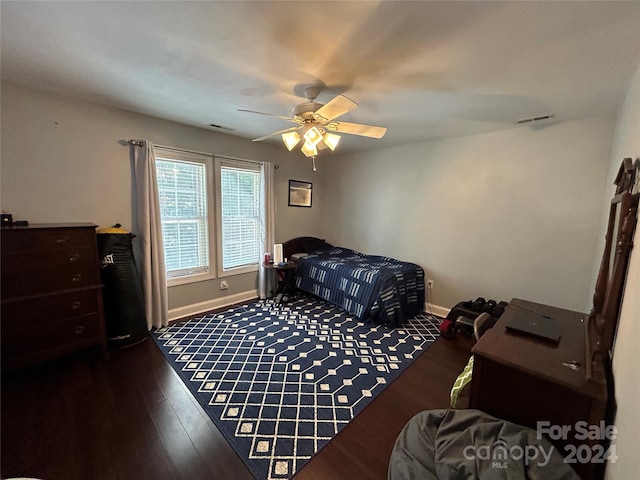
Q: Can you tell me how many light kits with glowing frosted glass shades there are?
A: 1